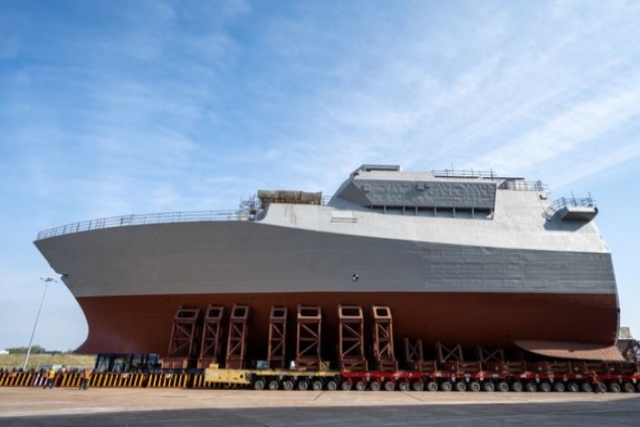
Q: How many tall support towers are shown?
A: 7